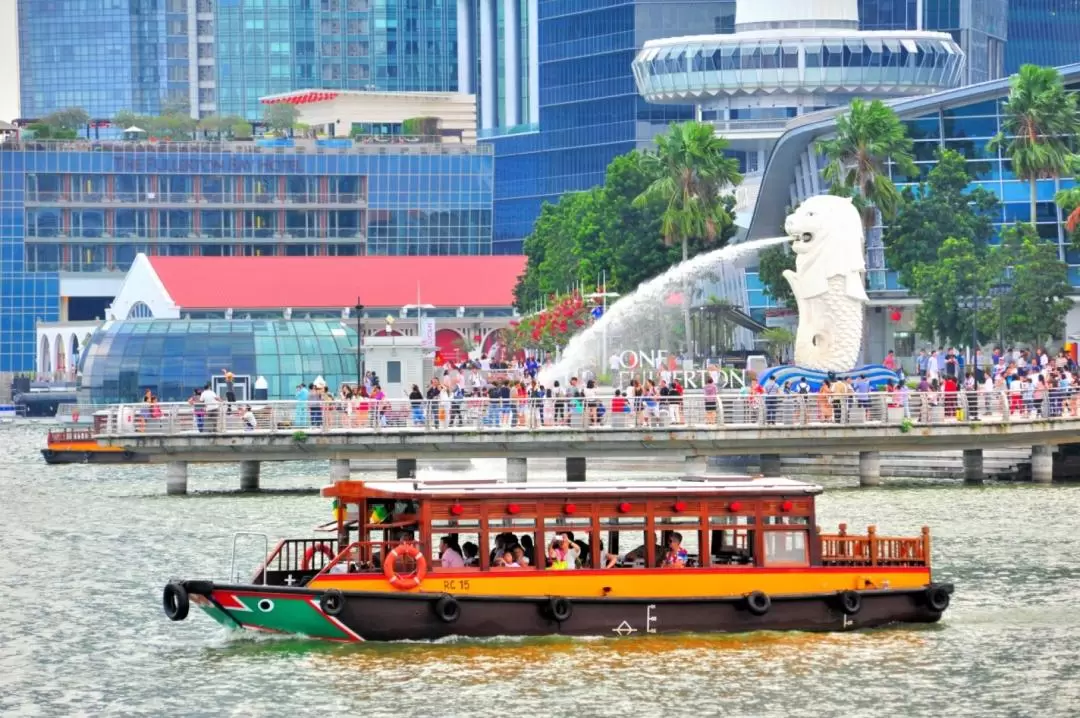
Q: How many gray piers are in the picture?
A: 11